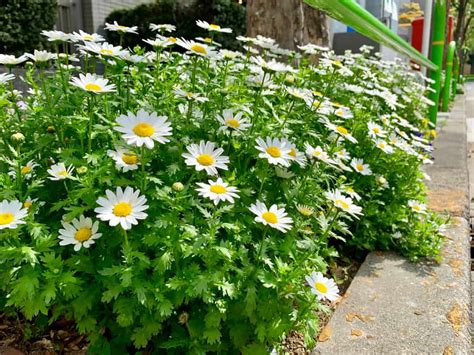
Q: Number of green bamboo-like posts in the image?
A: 3